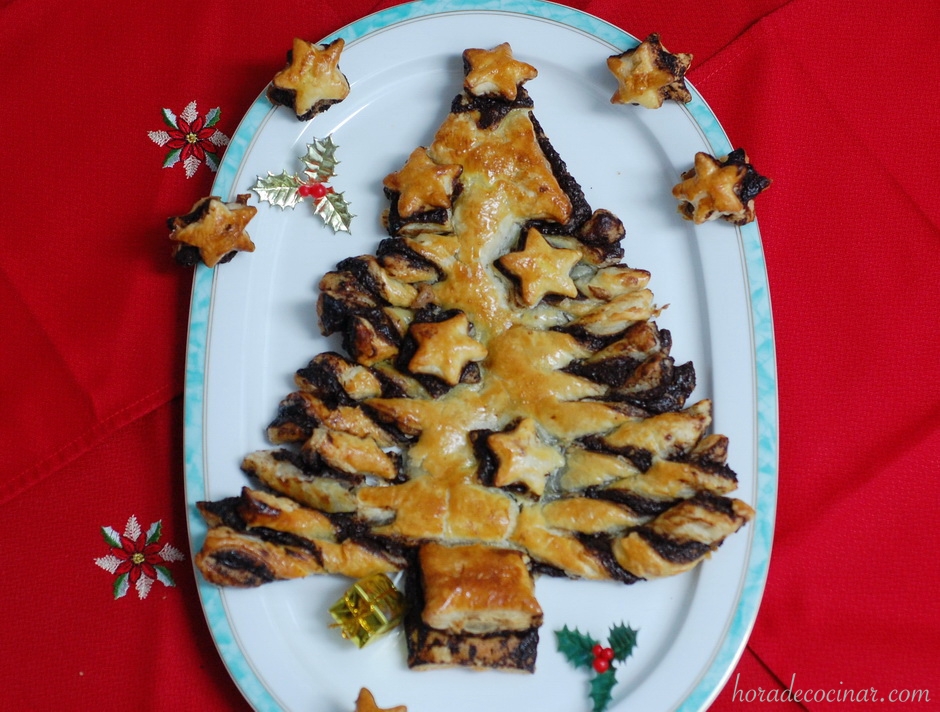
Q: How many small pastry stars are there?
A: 10